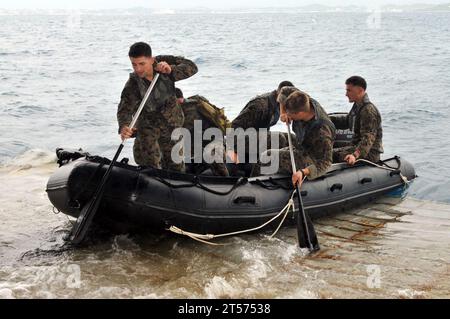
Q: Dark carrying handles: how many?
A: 5